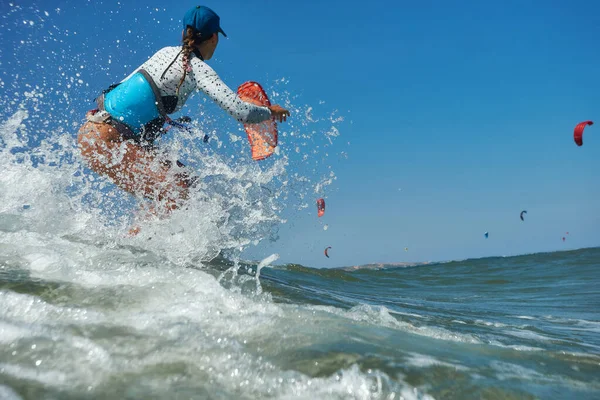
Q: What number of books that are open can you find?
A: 0